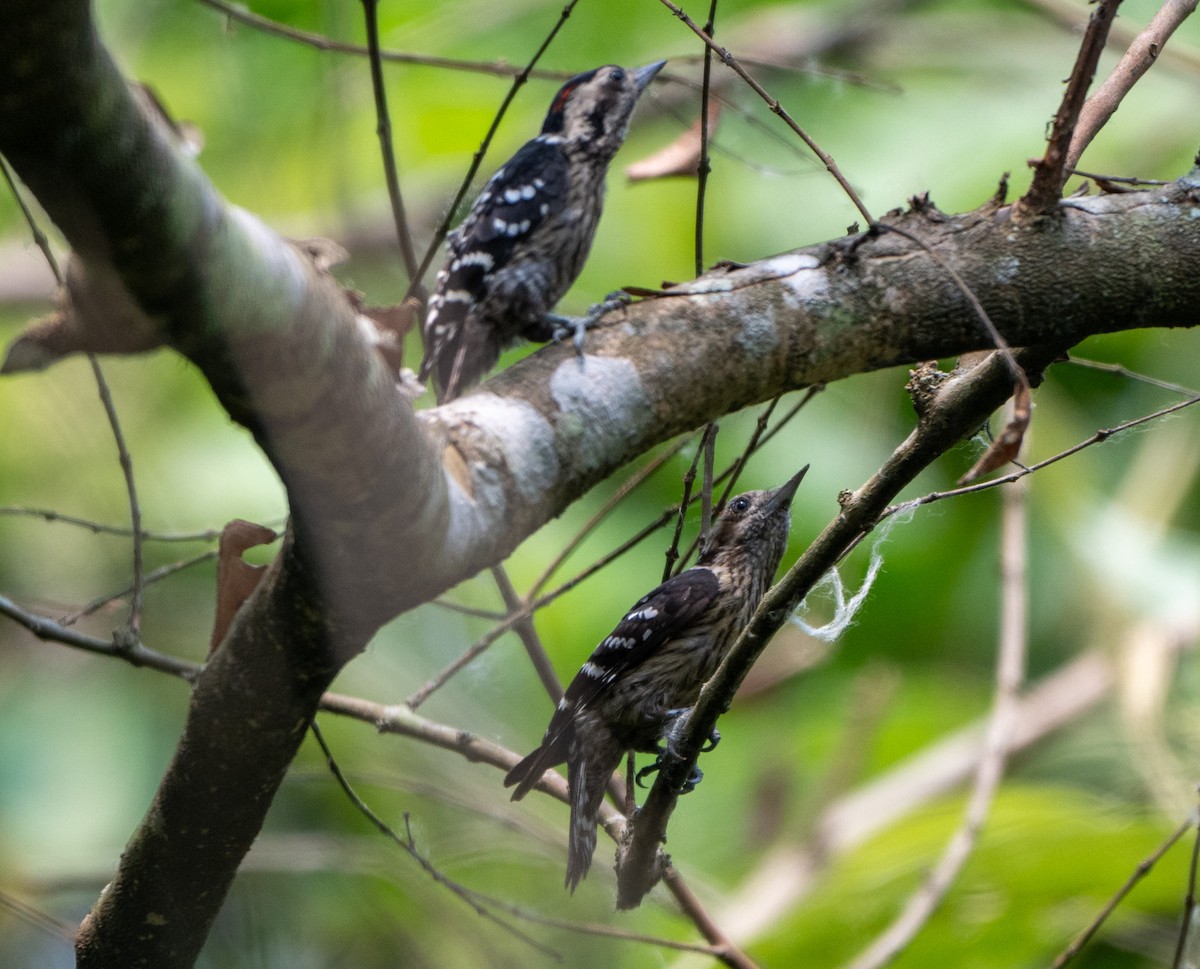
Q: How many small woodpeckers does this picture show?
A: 2